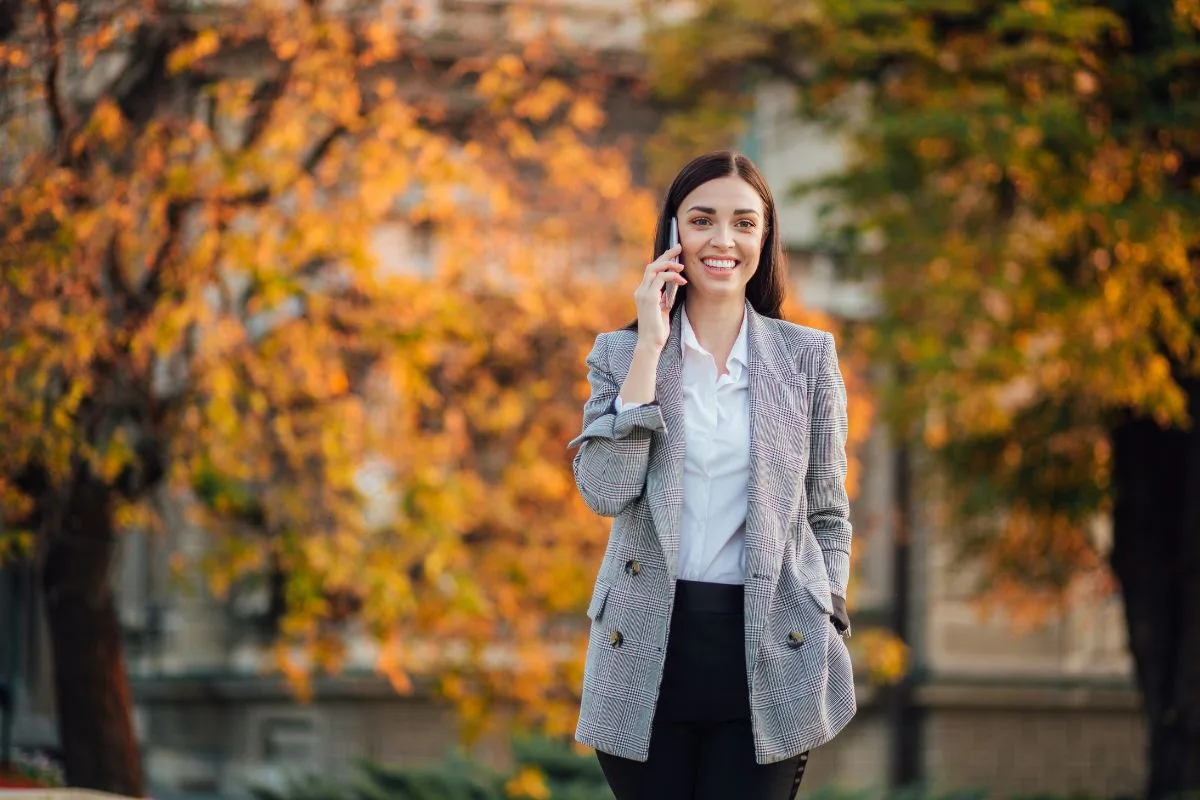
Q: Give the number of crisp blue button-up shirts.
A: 0